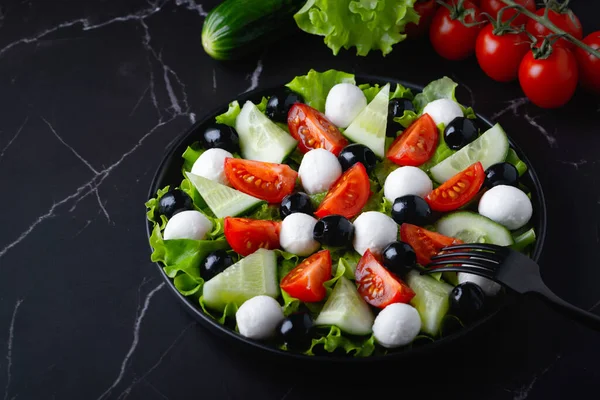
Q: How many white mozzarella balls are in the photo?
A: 12